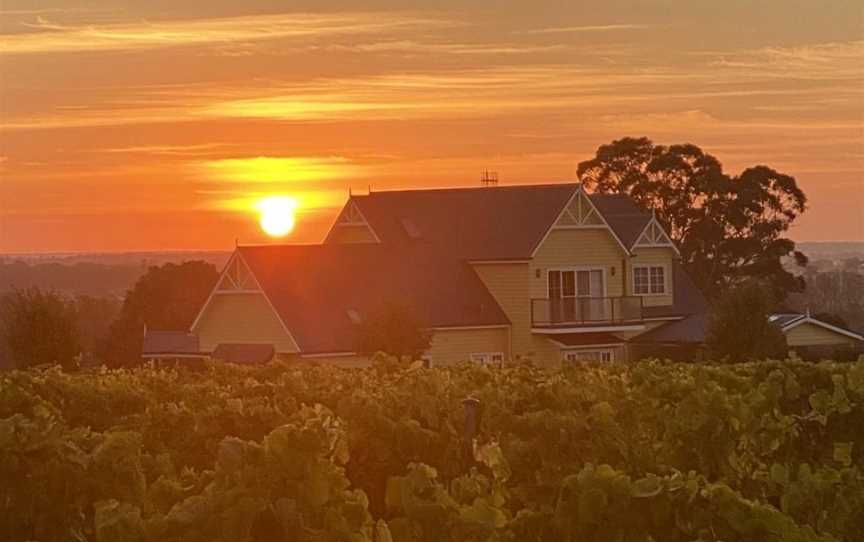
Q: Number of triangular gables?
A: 5